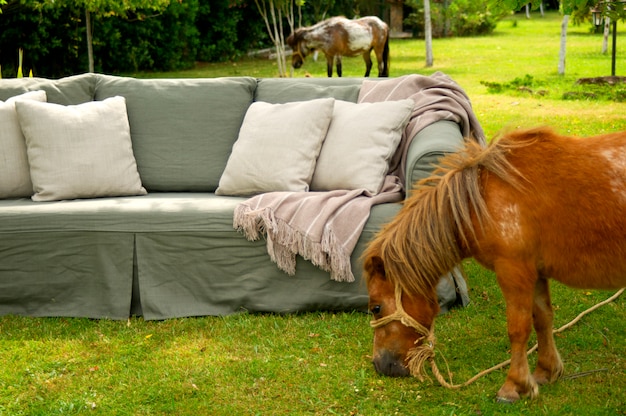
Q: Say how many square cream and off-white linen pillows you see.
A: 4